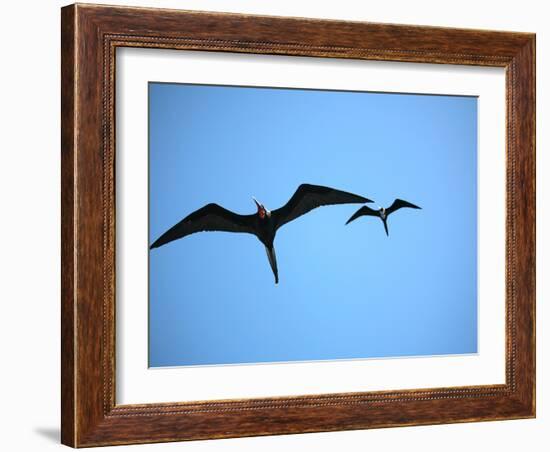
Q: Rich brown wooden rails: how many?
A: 4